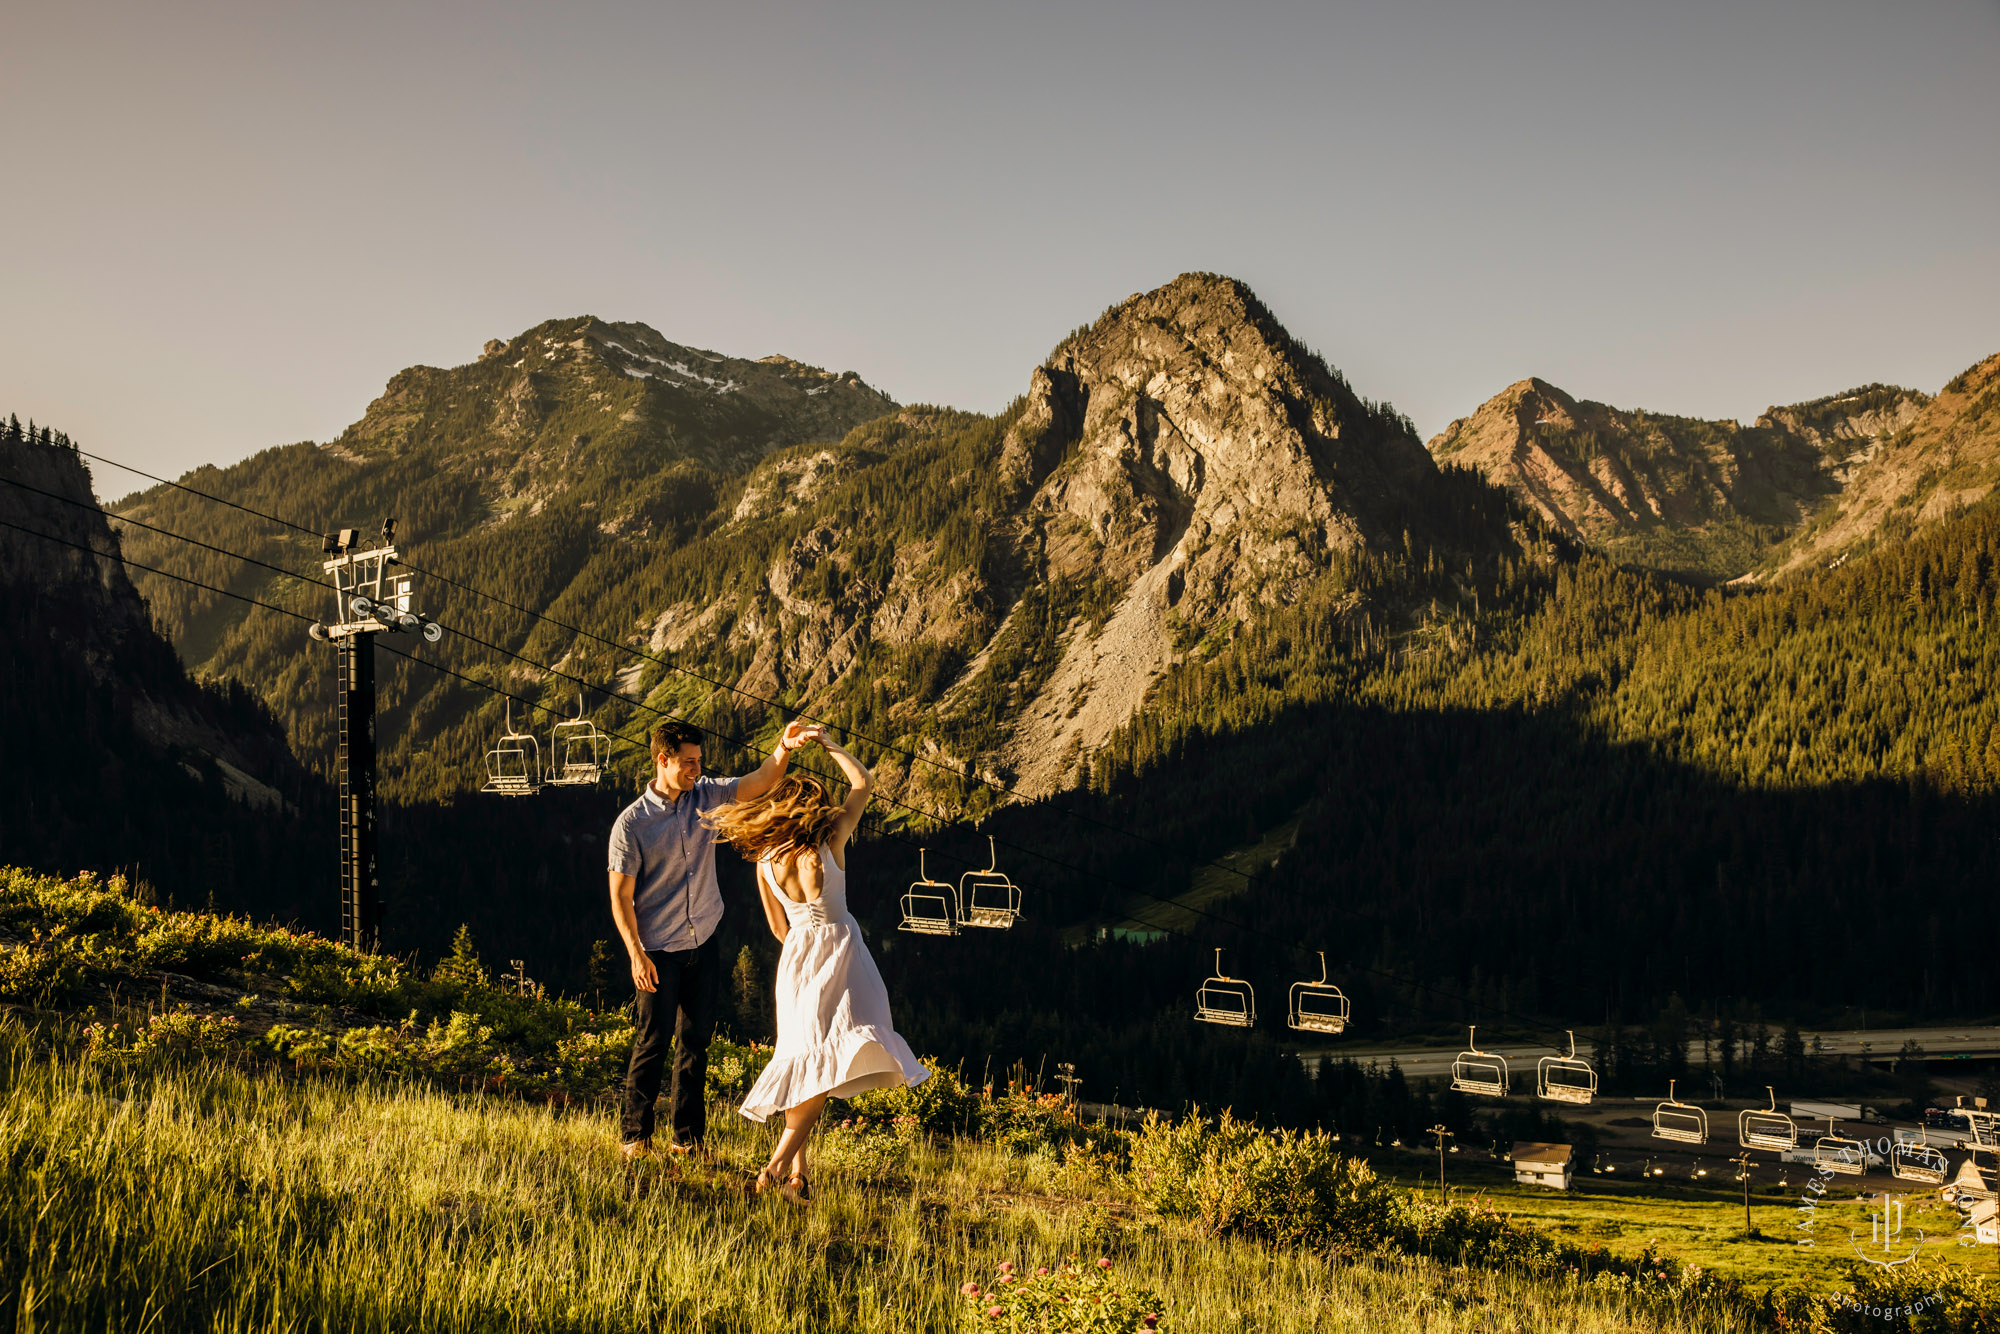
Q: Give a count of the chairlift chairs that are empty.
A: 12